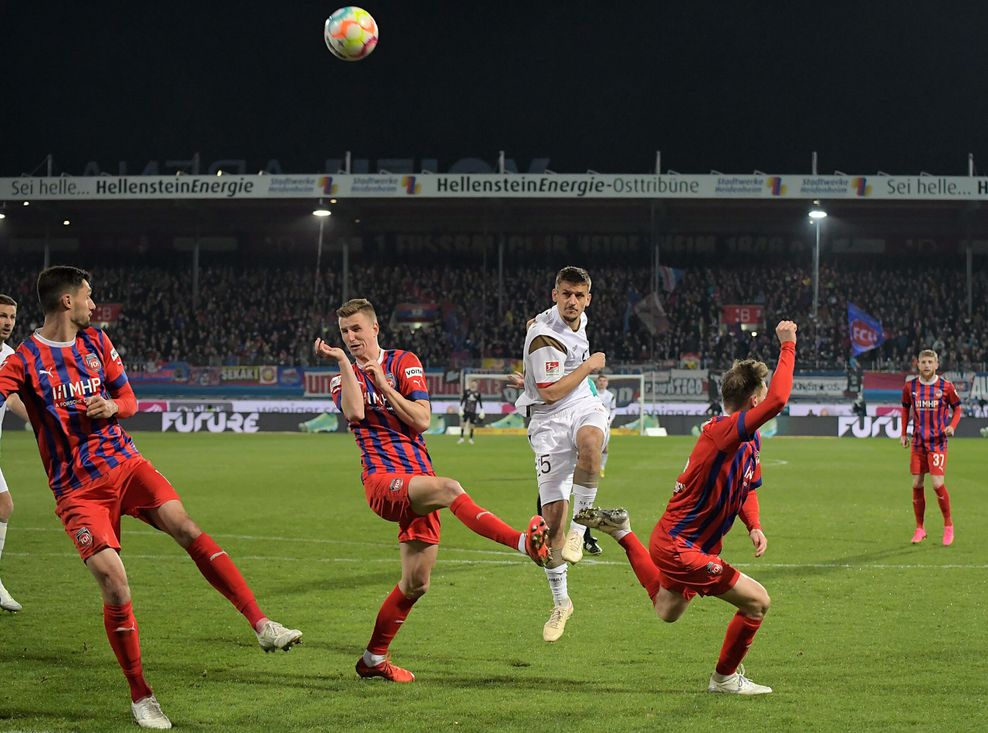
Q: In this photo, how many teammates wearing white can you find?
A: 3